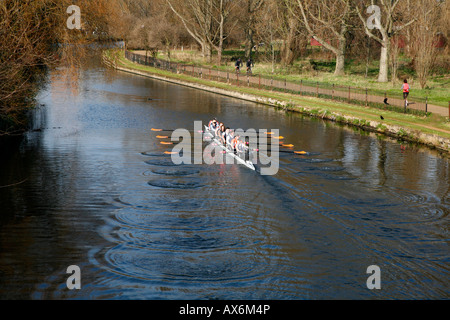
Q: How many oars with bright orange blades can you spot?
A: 8